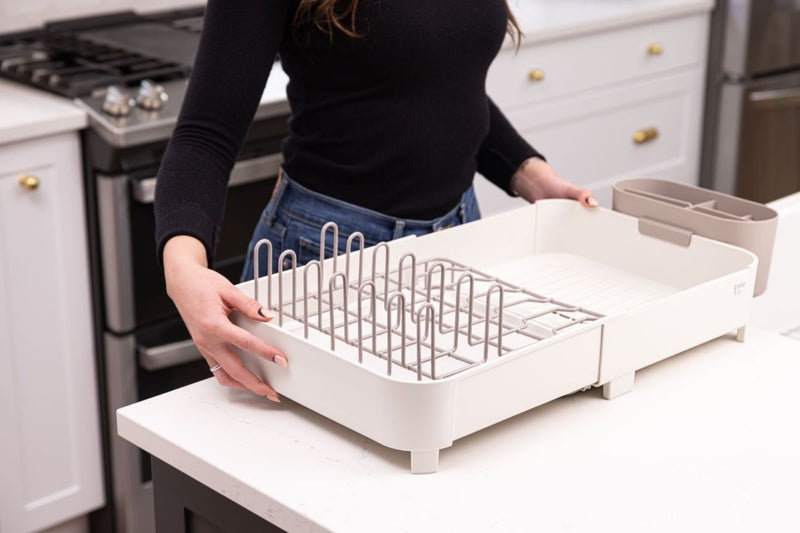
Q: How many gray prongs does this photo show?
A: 14